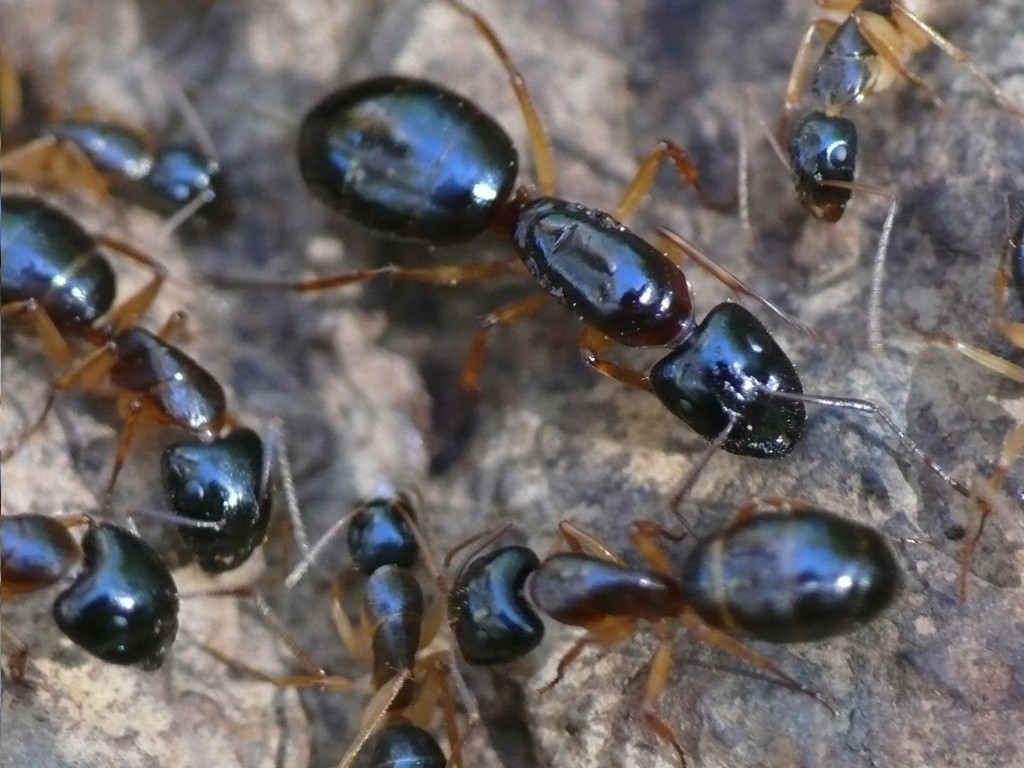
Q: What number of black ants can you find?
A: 8